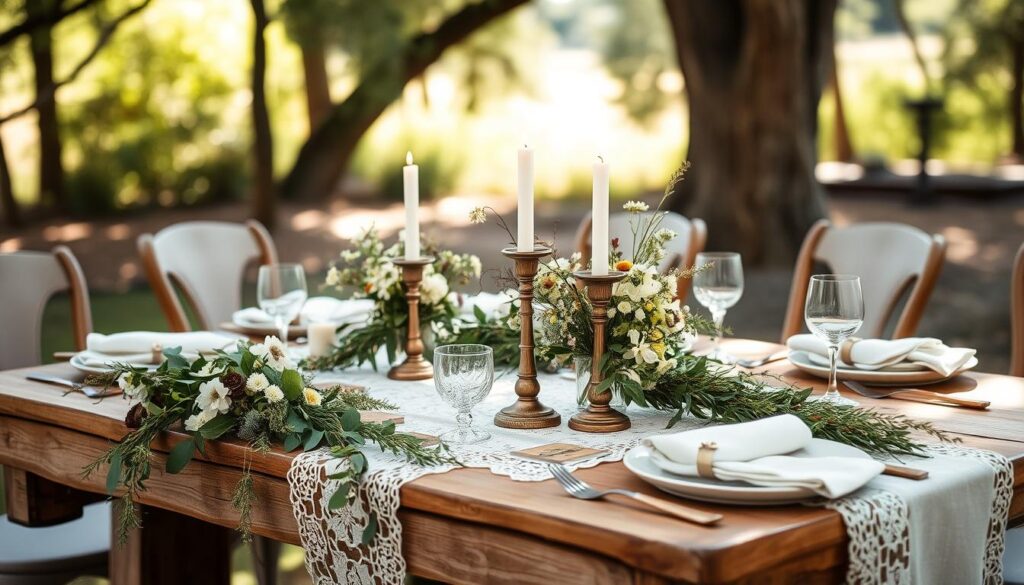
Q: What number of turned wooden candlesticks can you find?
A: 3